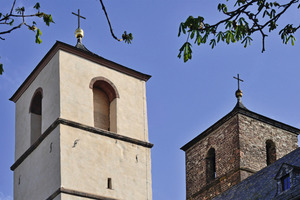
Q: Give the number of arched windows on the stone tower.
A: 2